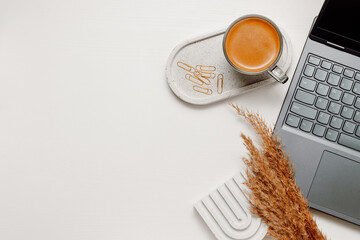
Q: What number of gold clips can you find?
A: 7